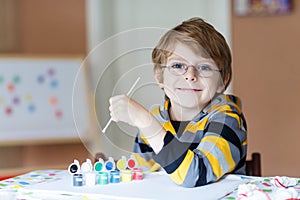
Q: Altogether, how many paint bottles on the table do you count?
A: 6